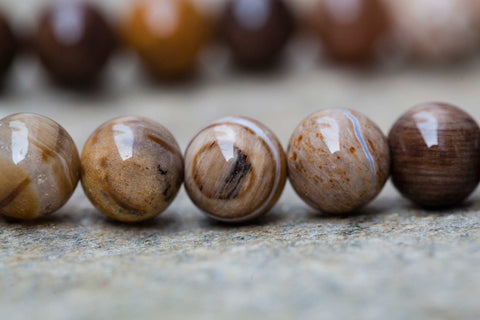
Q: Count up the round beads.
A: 11